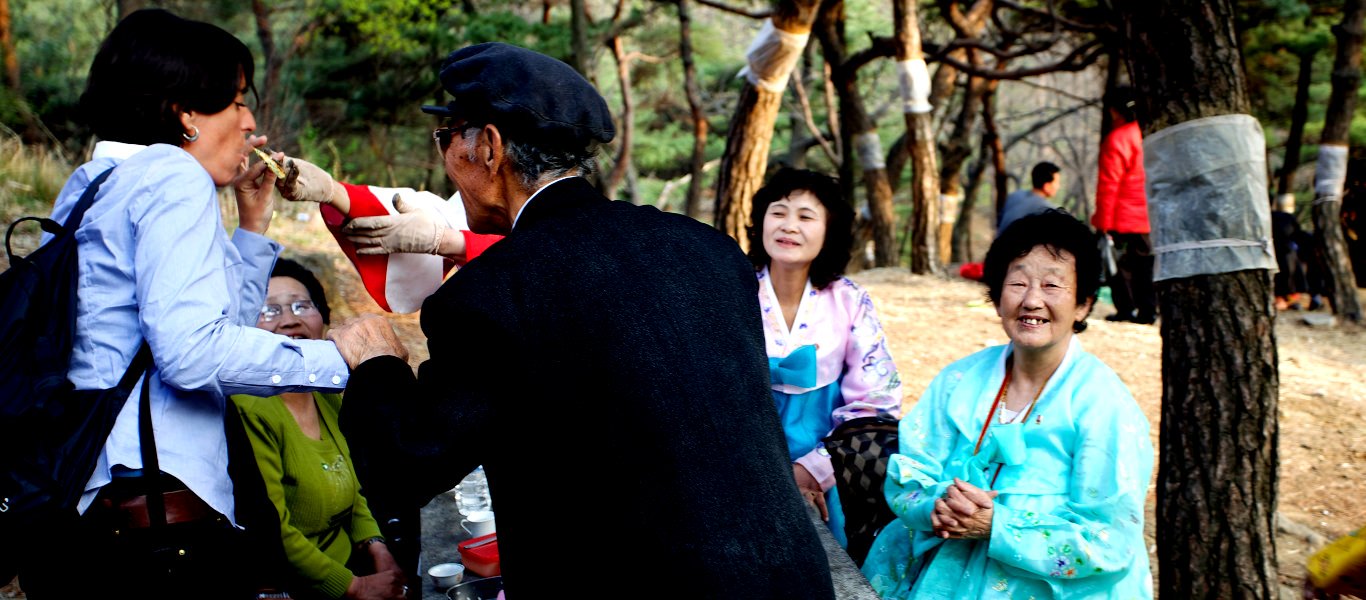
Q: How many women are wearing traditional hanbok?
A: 2